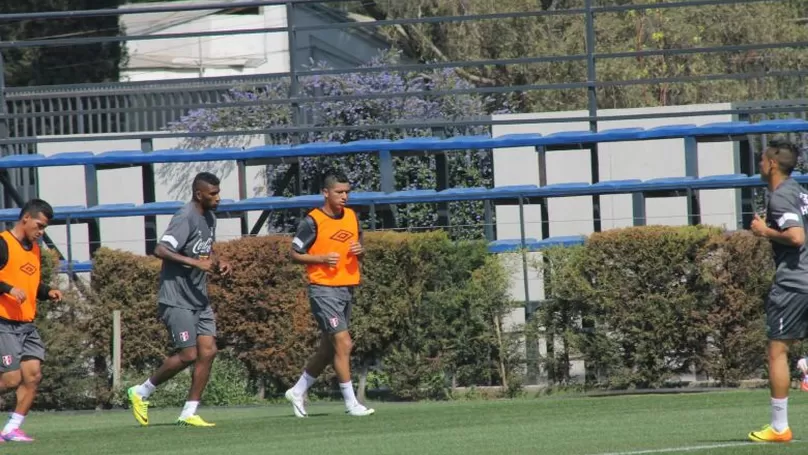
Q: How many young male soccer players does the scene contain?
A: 4